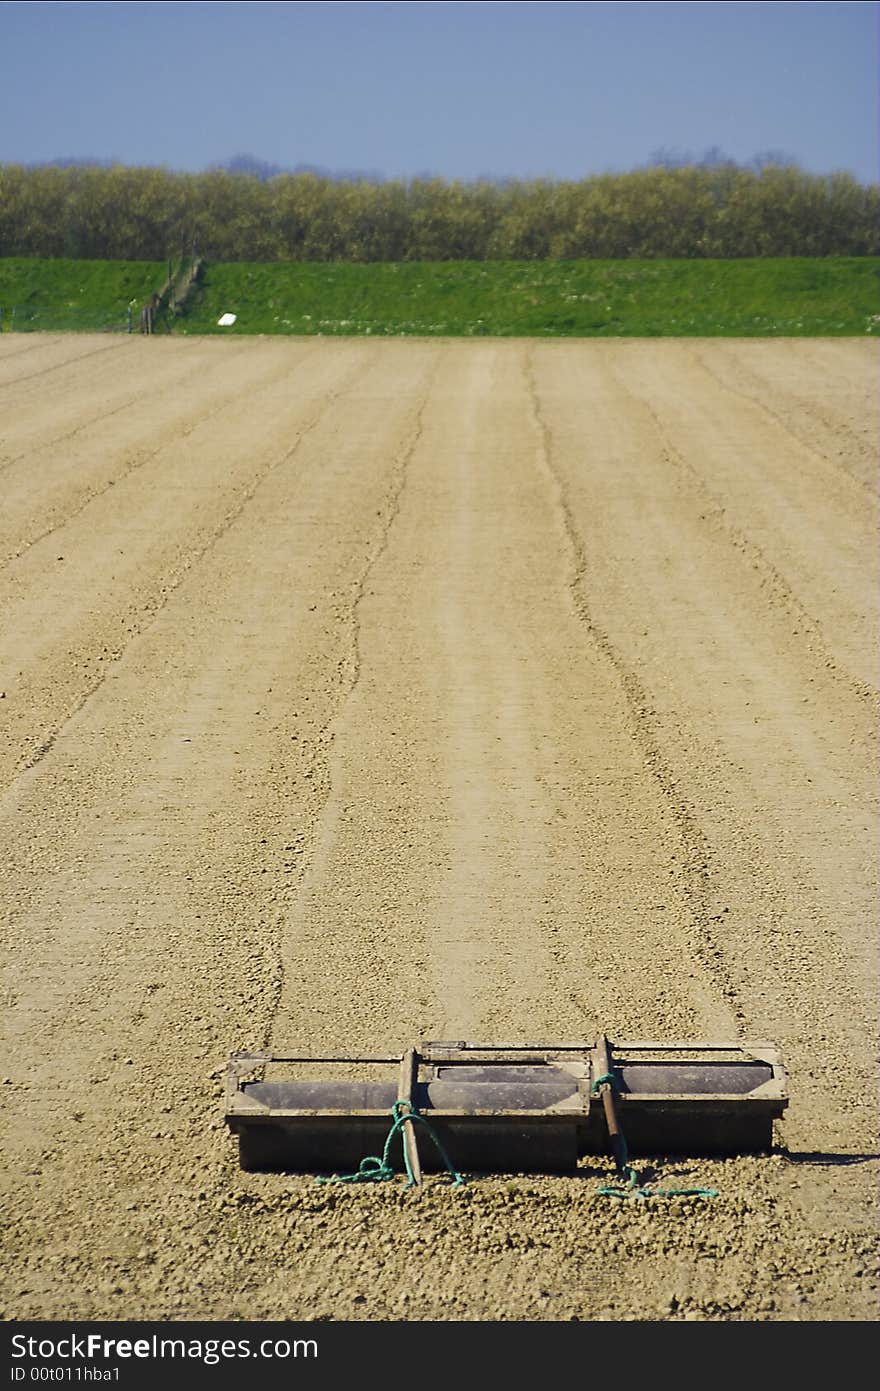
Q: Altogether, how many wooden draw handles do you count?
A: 2